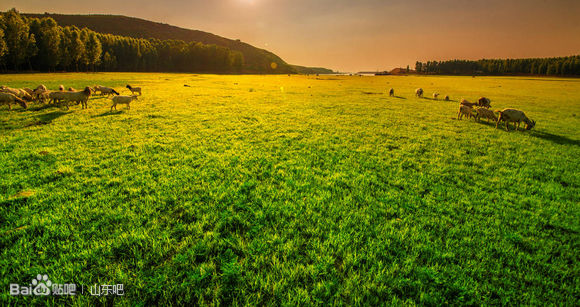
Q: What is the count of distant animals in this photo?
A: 4